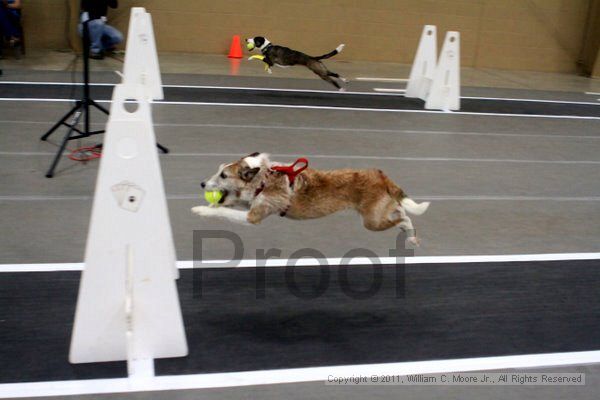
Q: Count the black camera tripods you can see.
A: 1